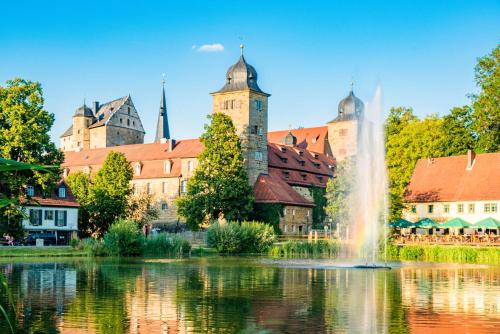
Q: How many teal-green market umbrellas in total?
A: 4